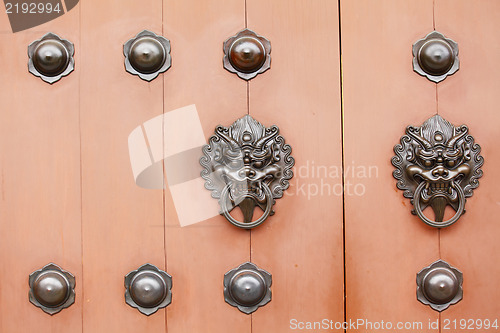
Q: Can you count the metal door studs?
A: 8